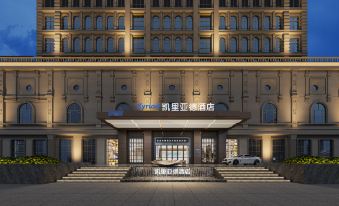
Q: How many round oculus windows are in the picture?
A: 7